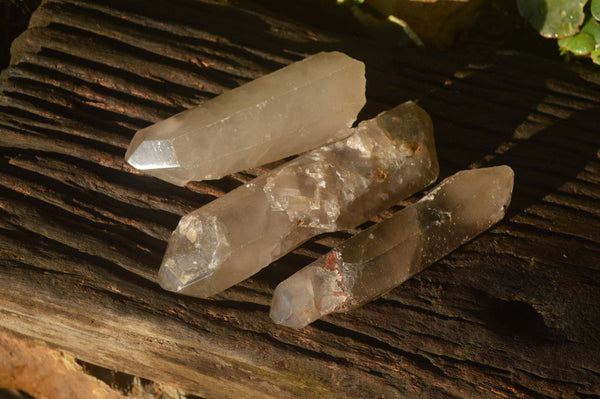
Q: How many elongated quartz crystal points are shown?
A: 3